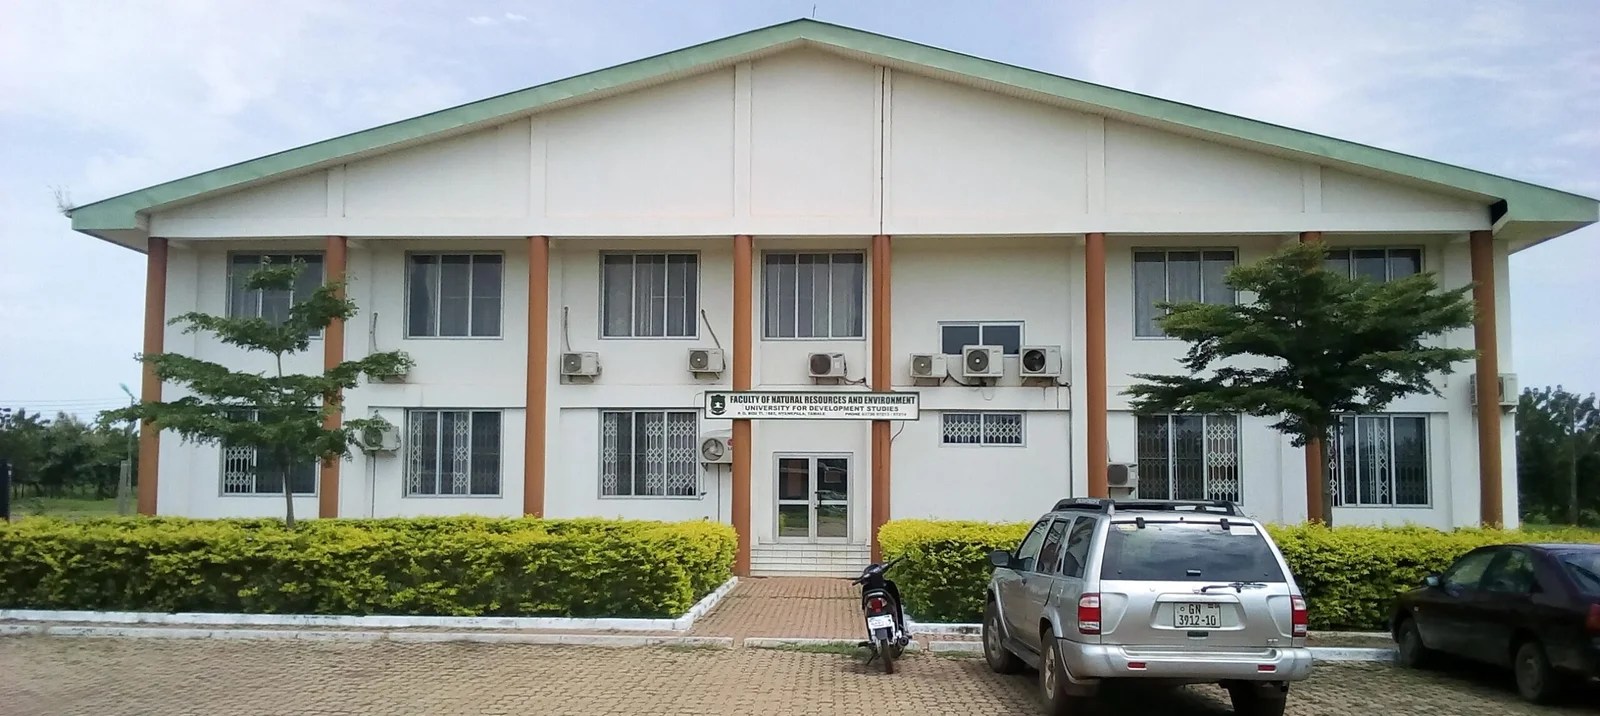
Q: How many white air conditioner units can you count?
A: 11